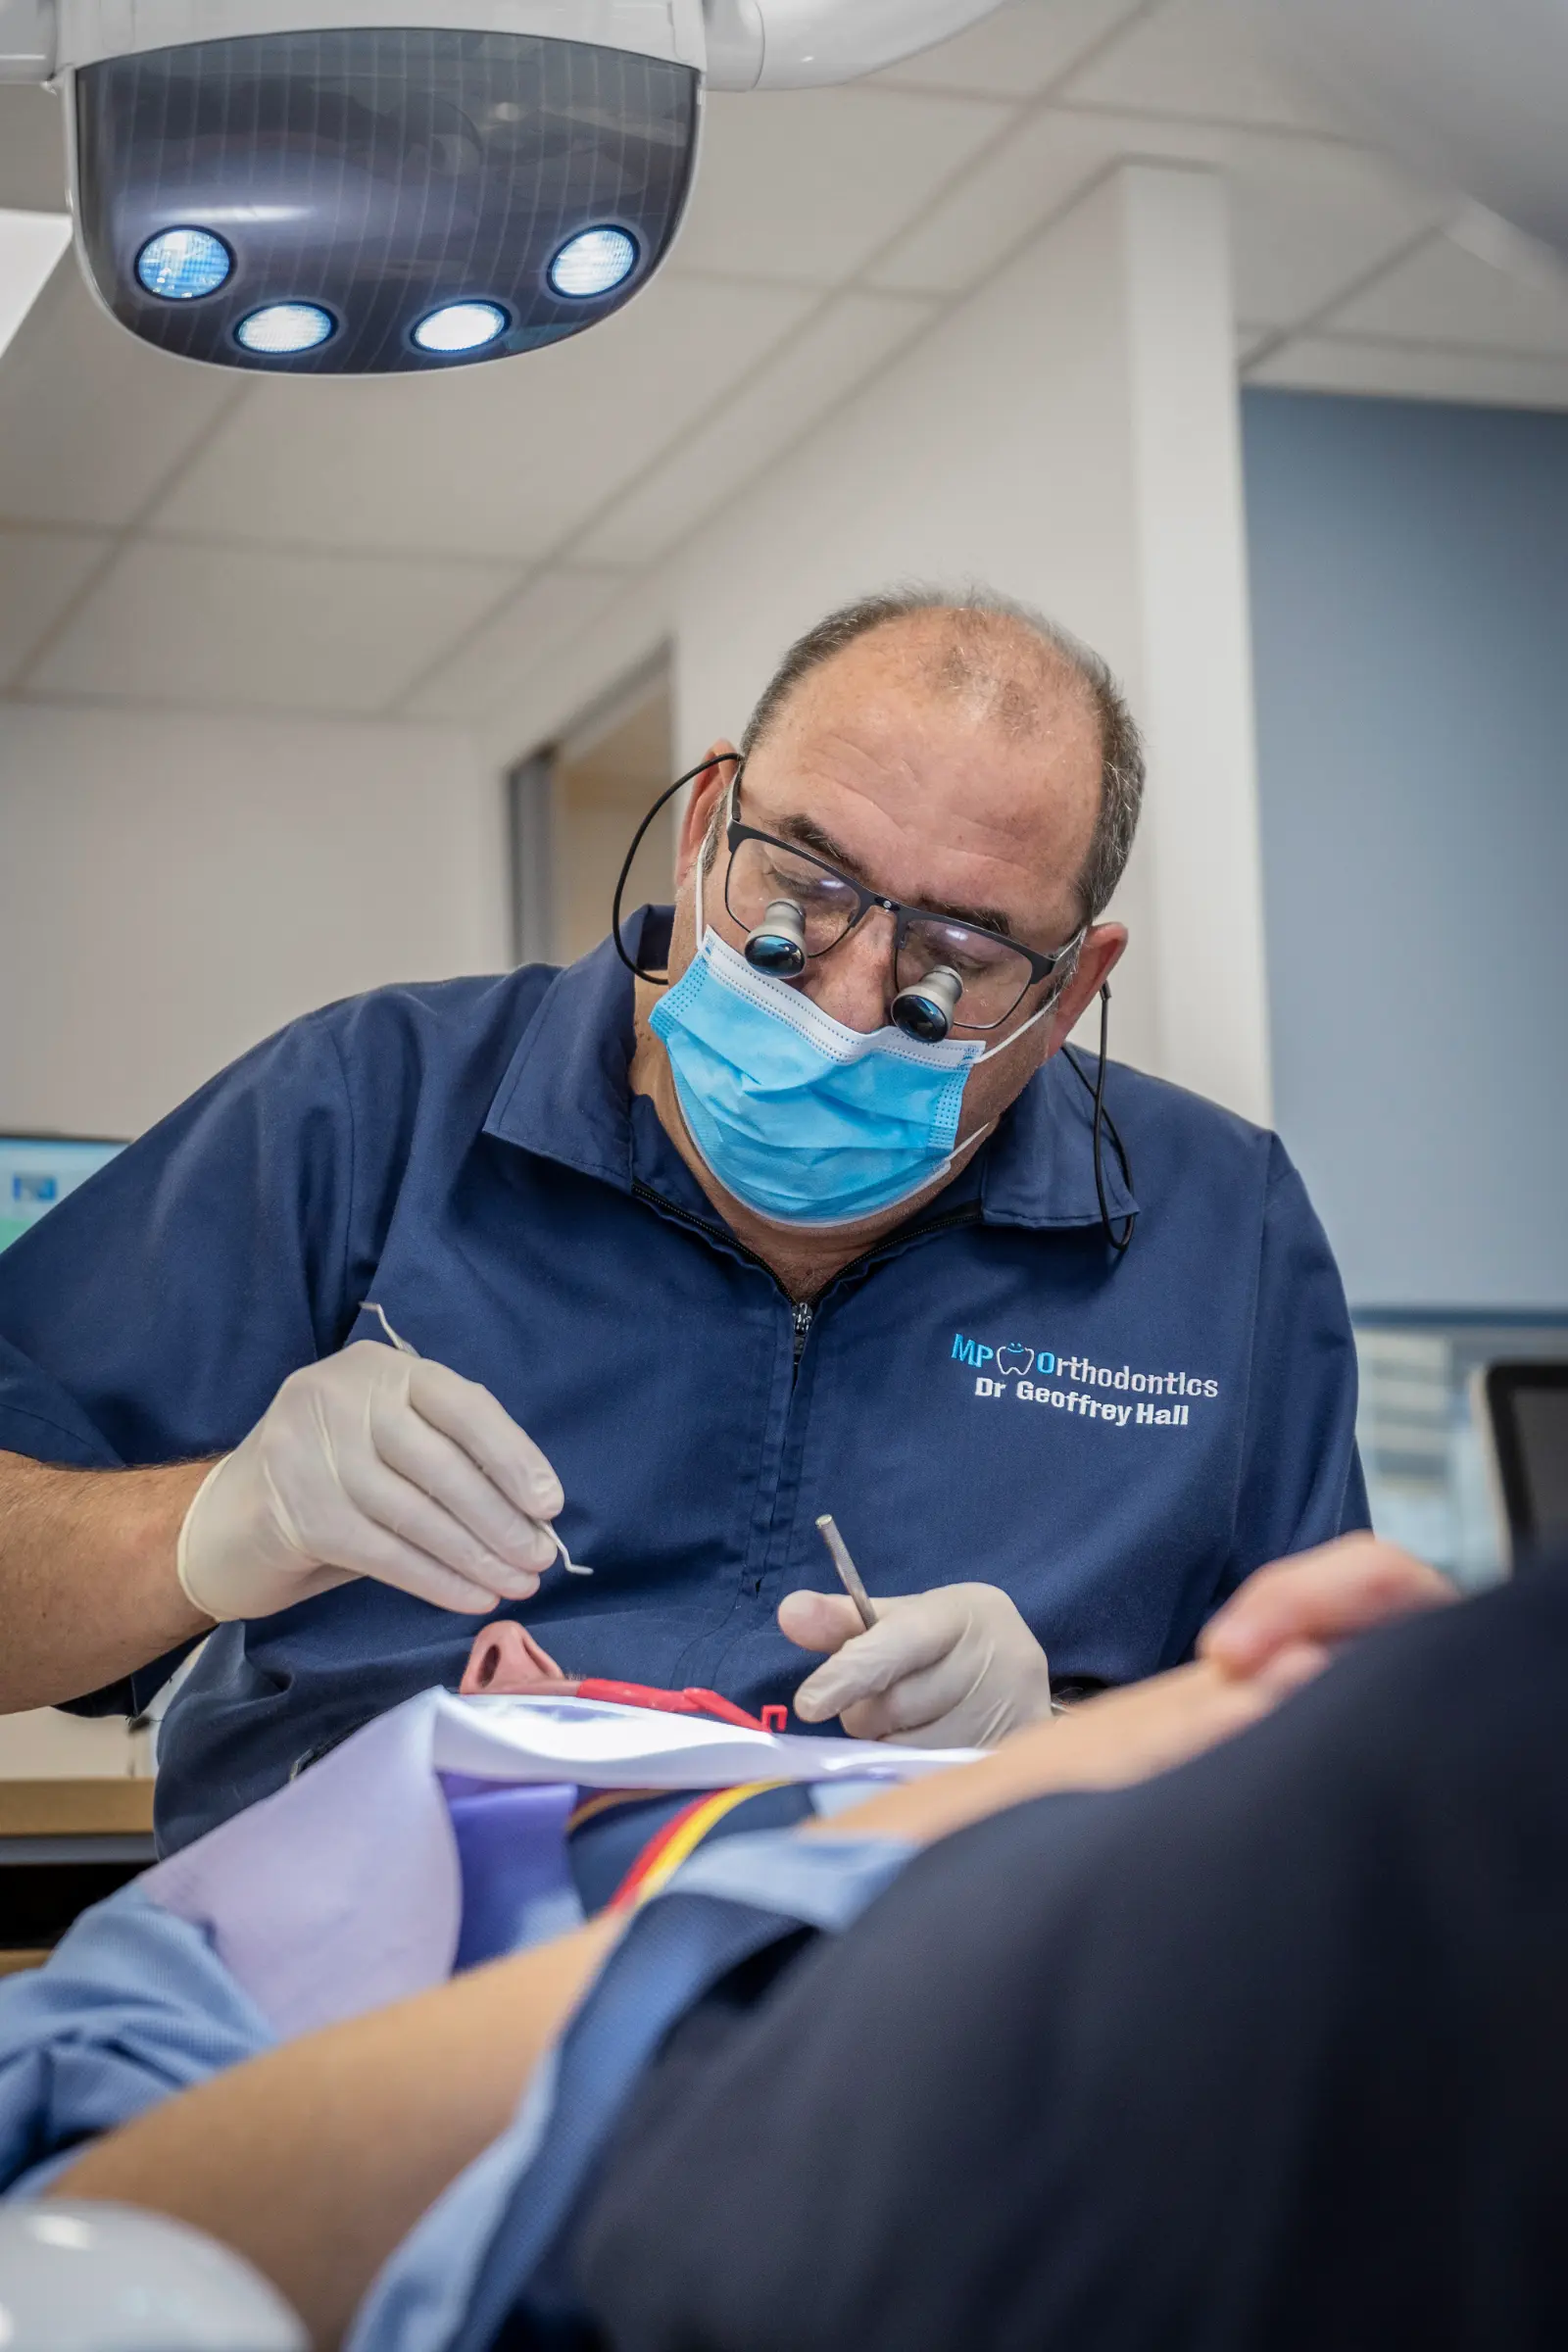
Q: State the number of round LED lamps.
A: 4